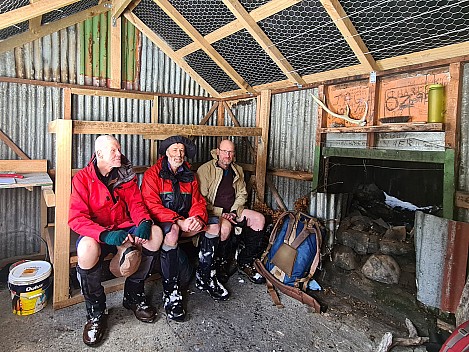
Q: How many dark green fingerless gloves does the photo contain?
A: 2